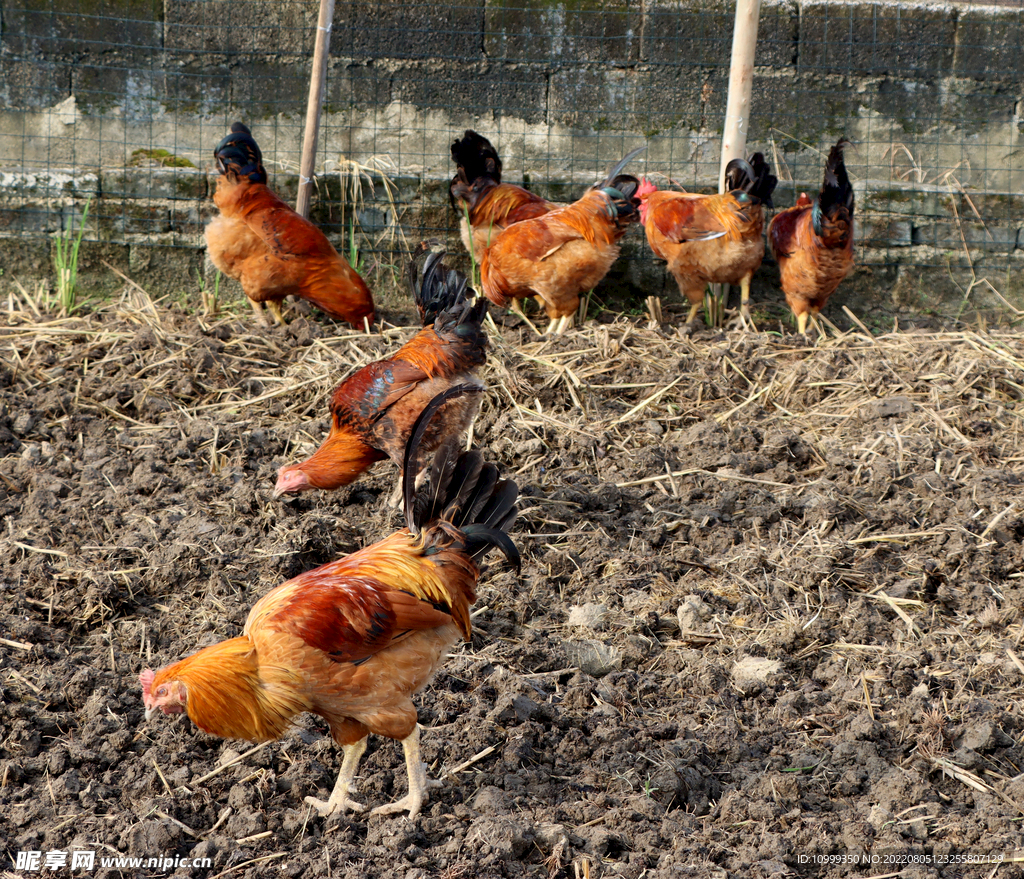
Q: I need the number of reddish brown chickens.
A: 7